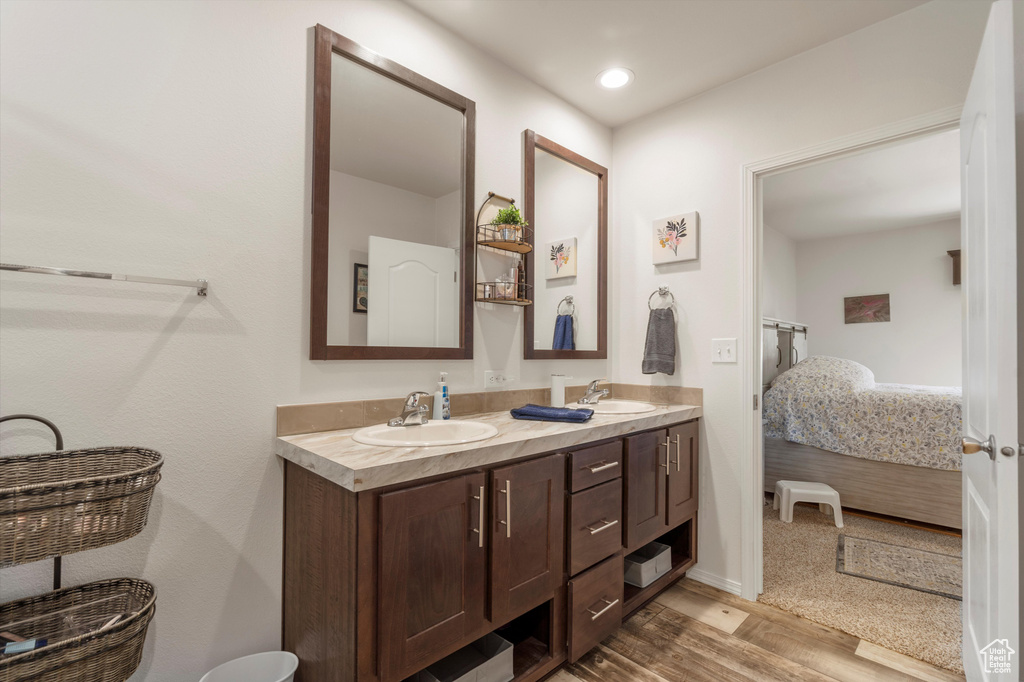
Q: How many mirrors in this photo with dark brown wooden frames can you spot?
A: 2